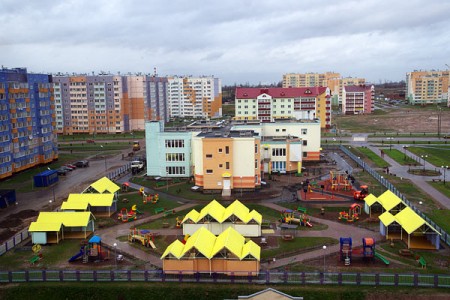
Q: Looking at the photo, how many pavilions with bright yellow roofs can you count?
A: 7